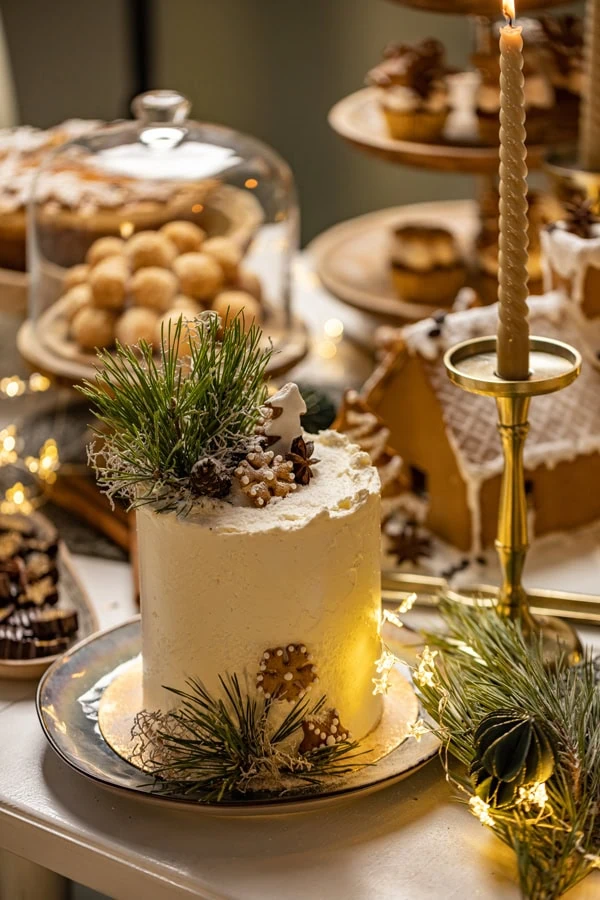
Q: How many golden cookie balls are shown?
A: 15